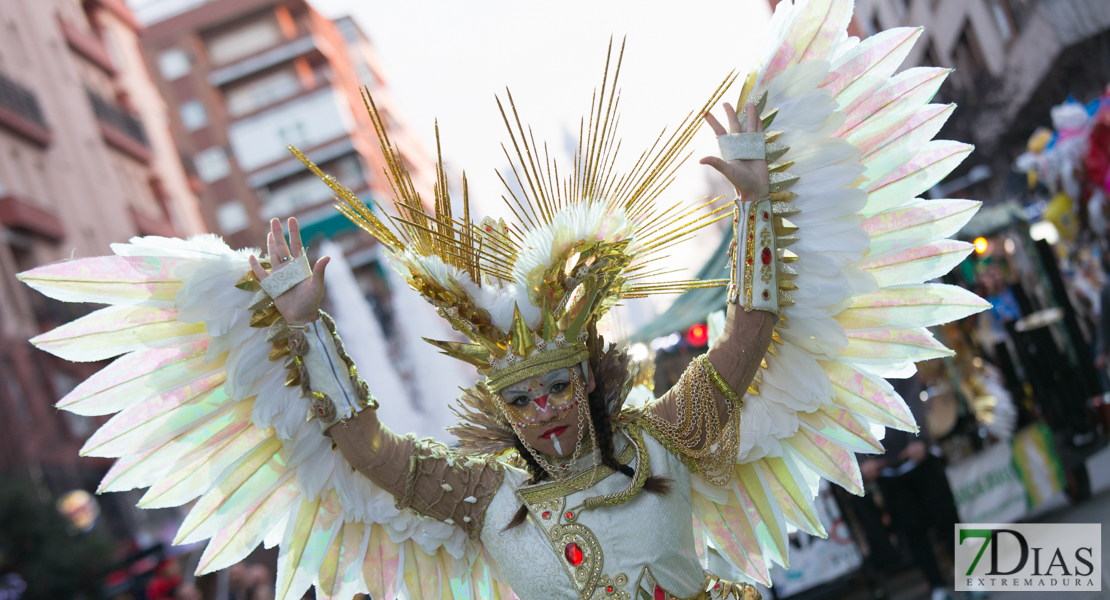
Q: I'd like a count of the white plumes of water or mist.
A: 2